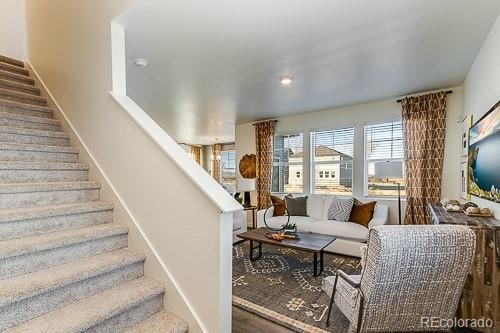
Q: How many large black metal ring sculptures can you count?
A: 1